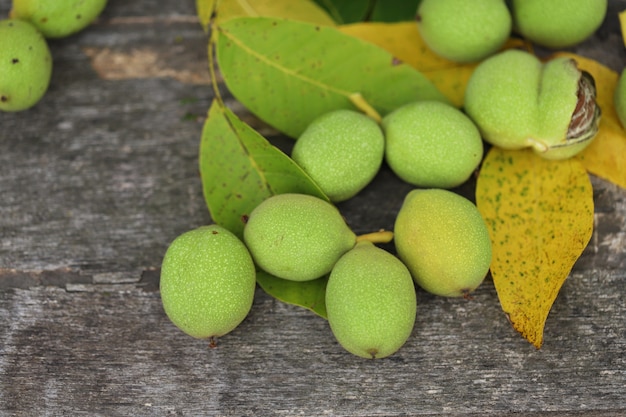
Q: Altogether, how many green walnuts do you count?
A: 12